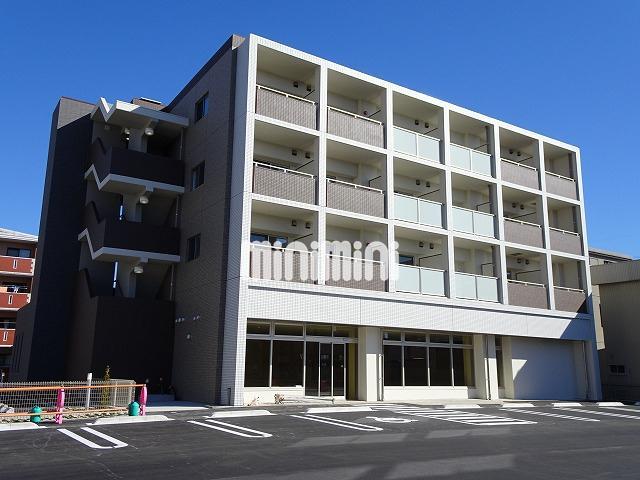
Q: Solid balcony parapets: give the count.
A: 12